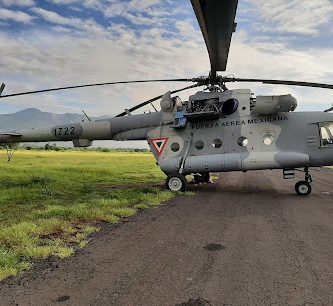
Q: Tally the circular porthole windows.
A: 5